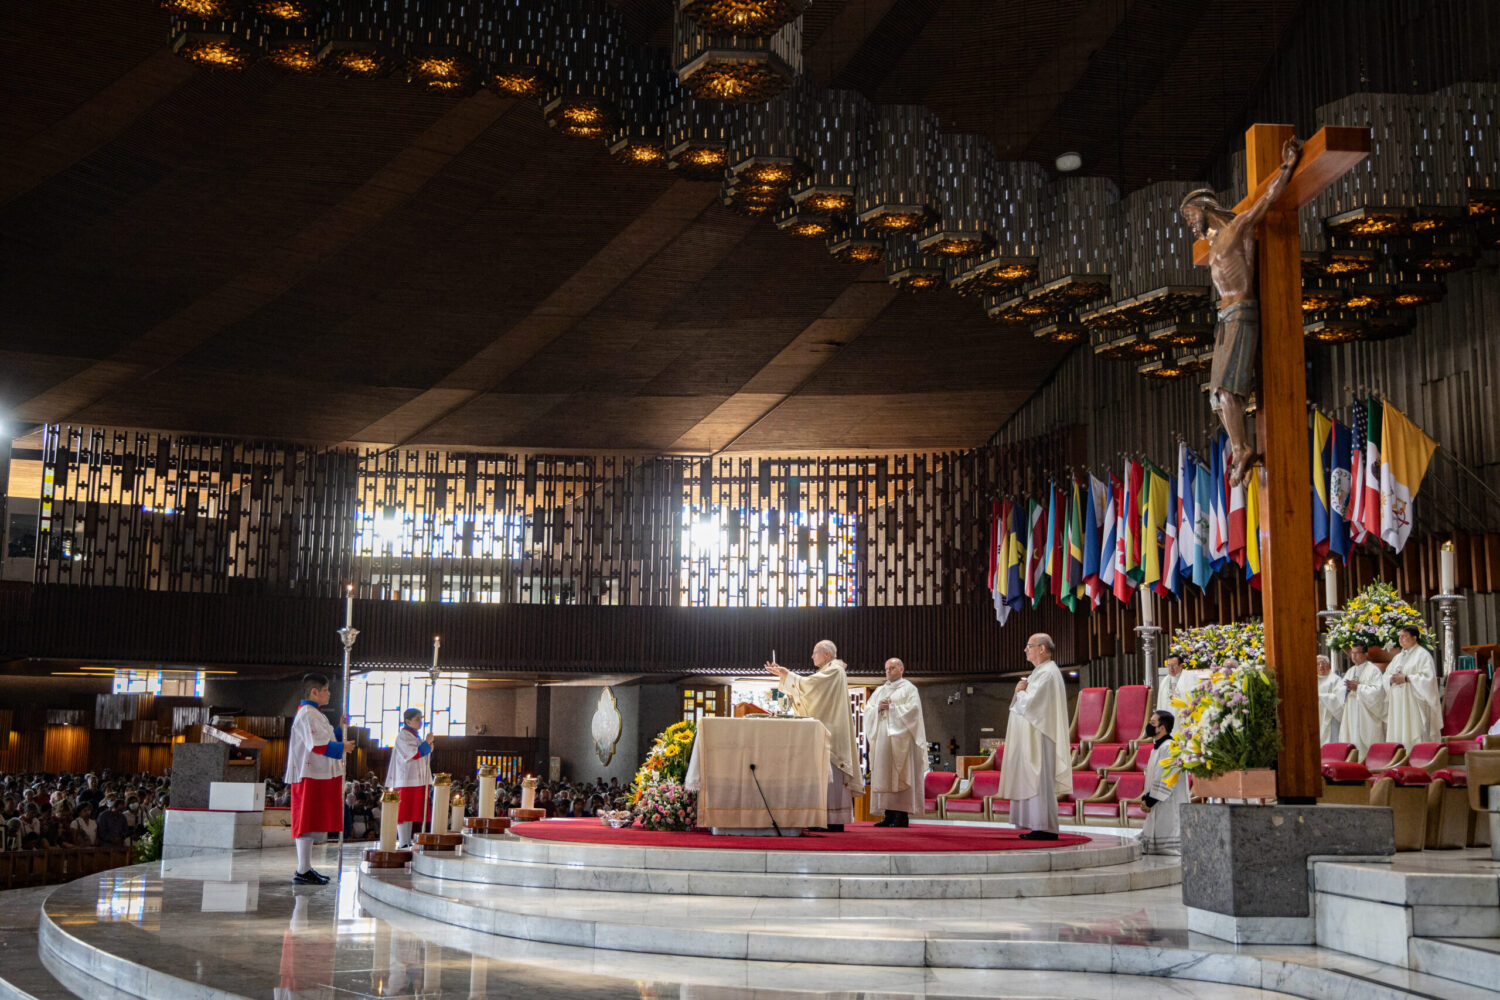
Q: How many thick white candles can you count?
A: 8